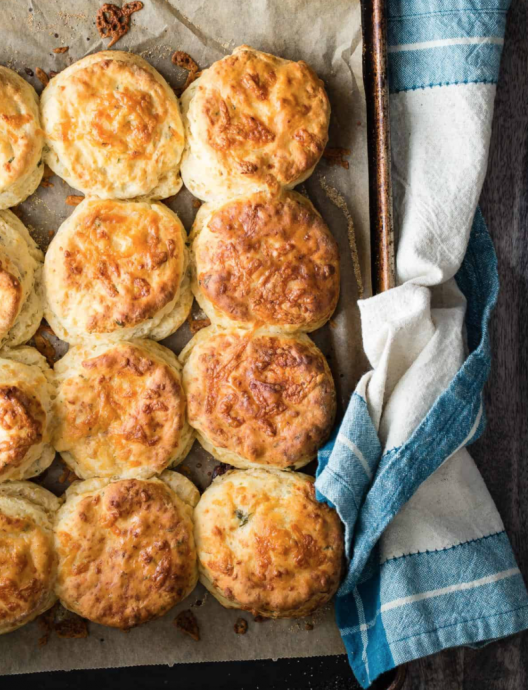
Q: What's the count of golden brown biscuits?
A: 12